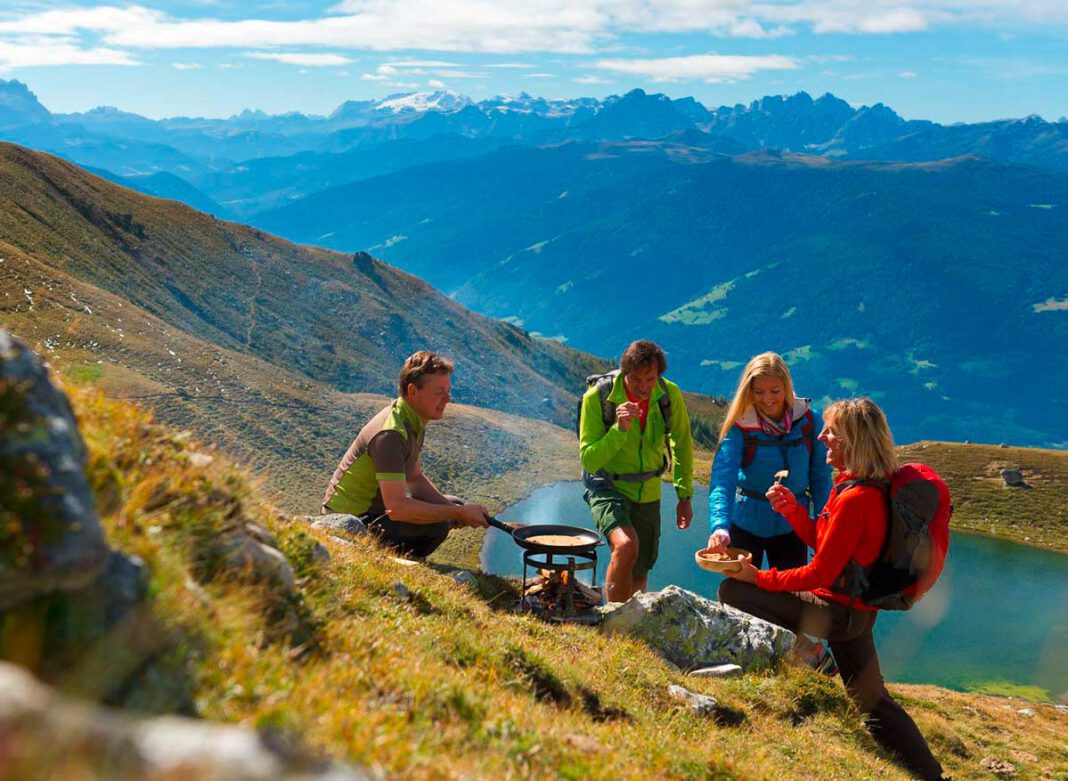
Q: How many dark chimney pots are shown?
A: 0